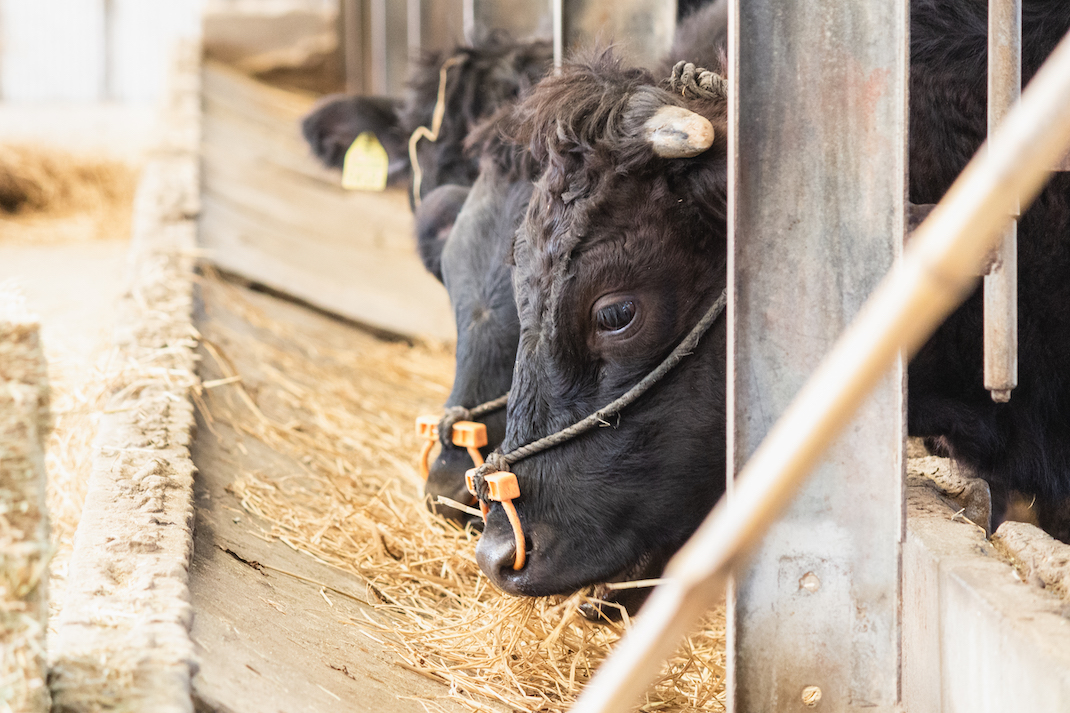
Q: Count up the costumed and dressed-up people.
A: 0